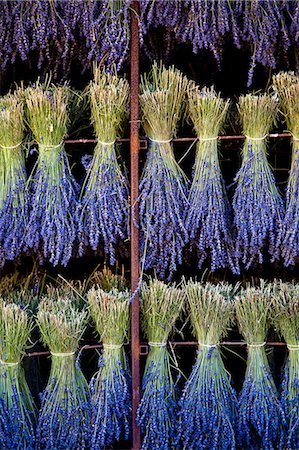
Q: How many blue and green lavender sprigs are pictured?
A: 14